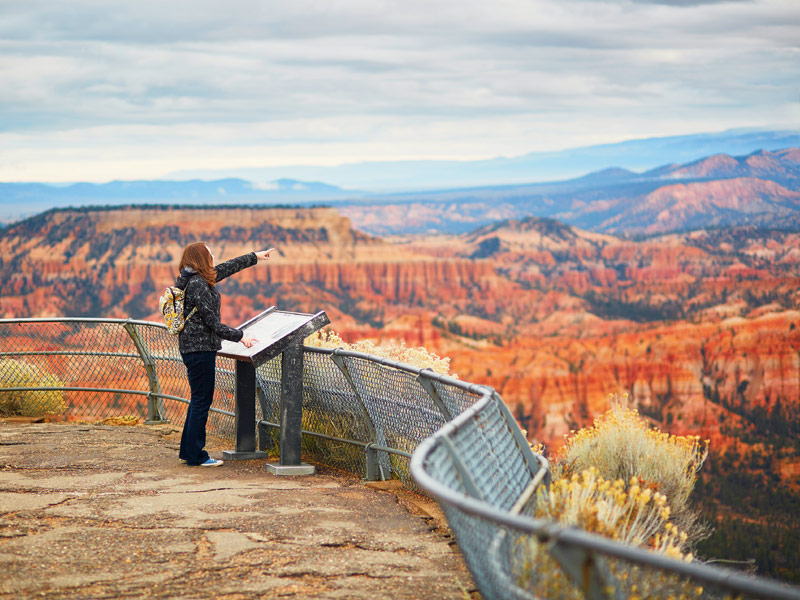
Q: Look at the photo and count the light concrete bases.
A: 2